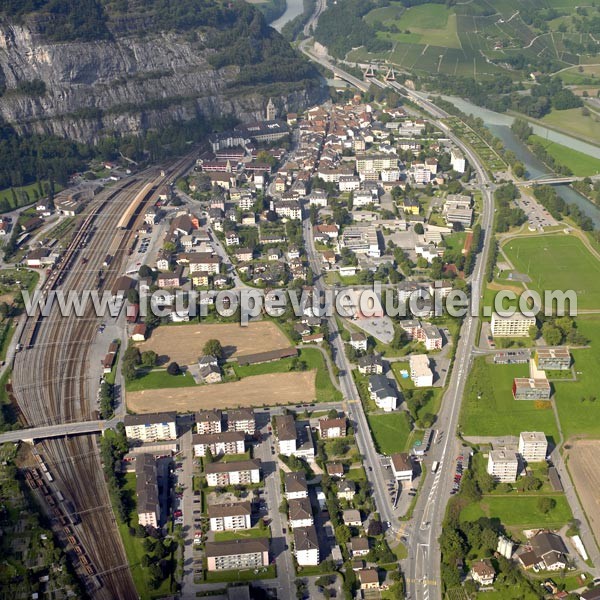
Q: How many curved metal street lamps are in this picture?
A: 0